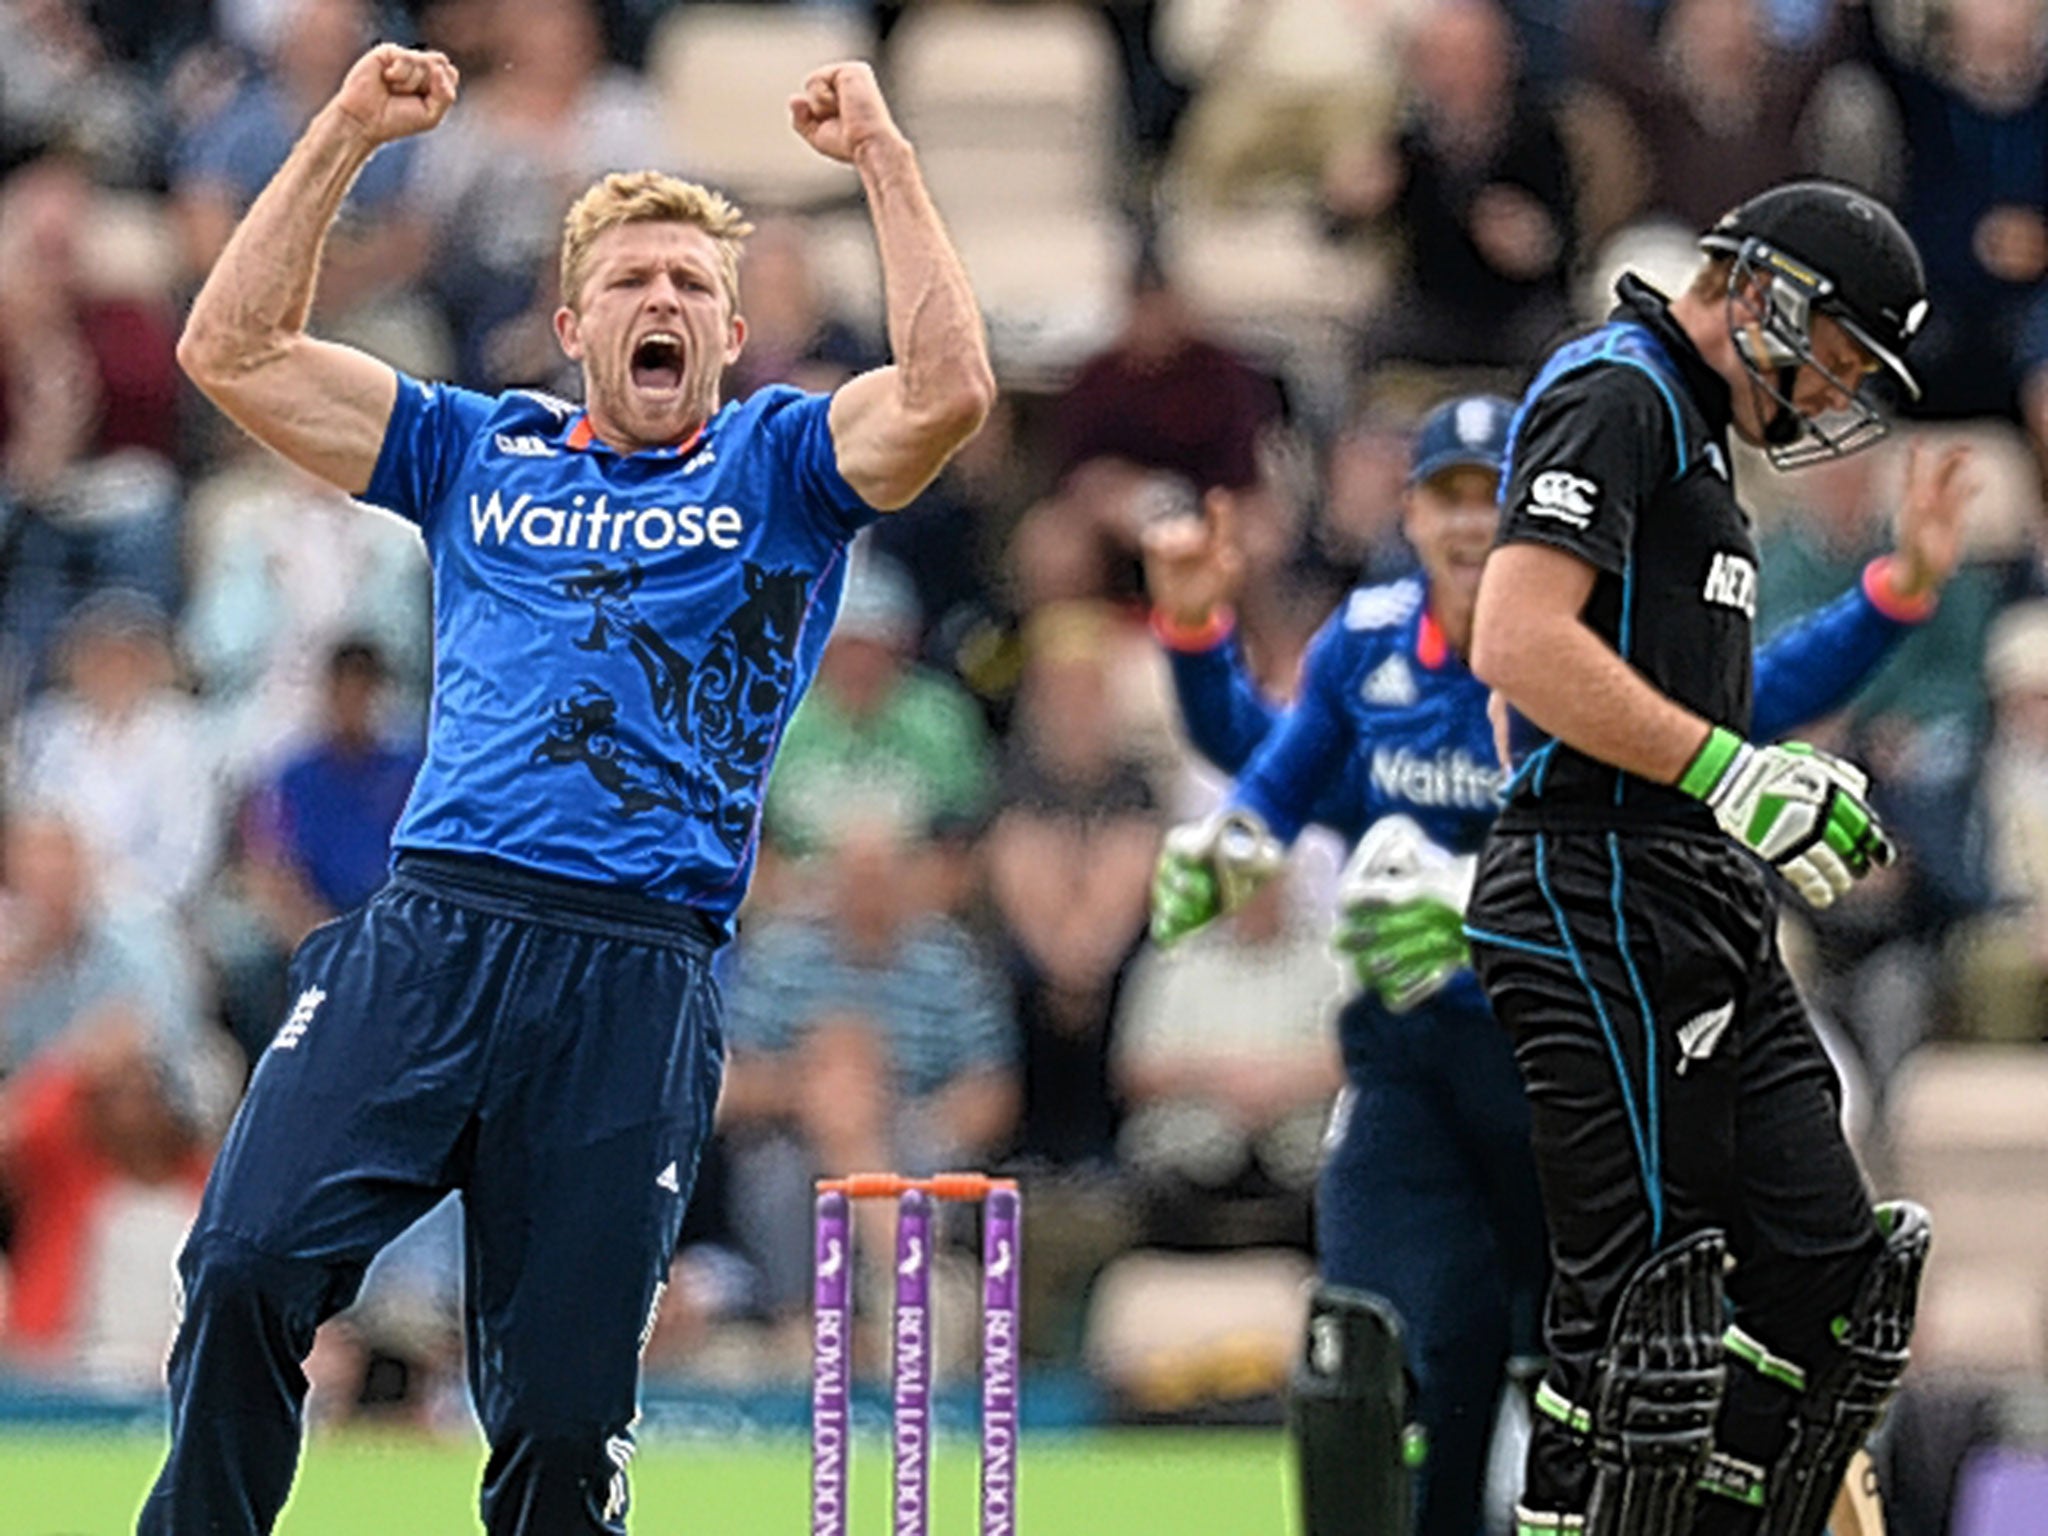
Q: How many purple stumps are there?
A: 3